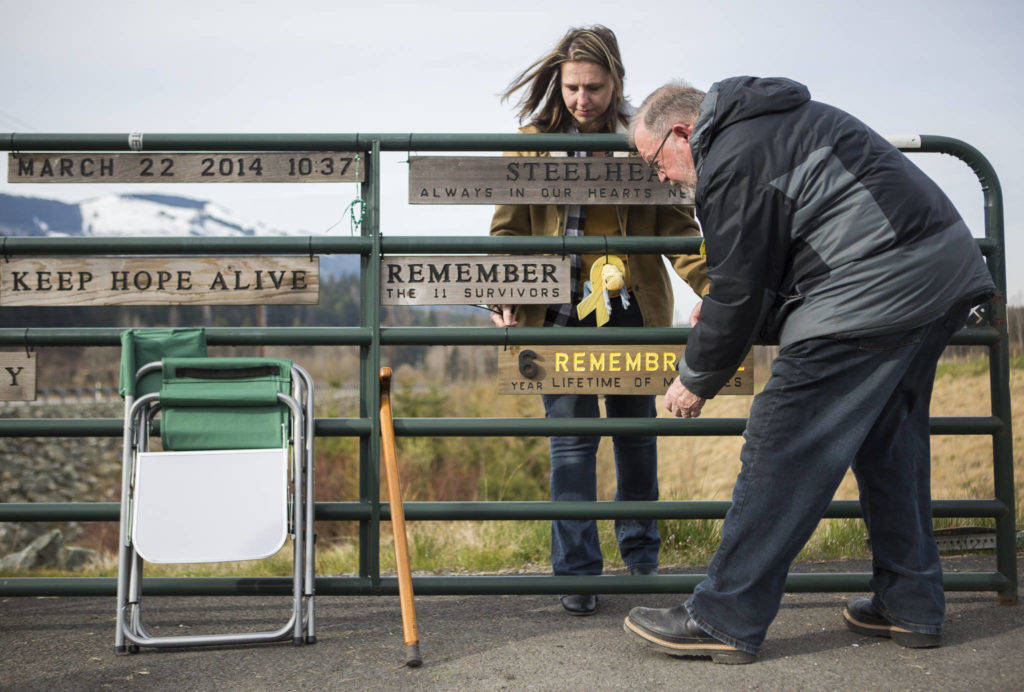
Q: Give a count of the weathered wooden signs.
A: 6